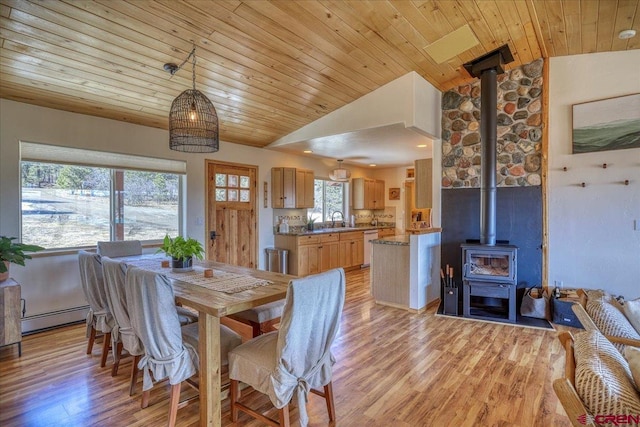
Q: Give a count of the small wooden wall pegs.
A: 4